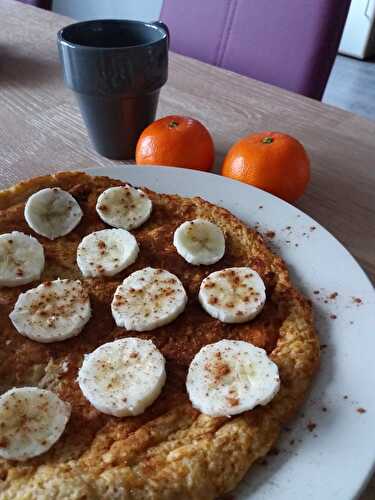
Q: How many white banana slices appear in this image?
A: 11